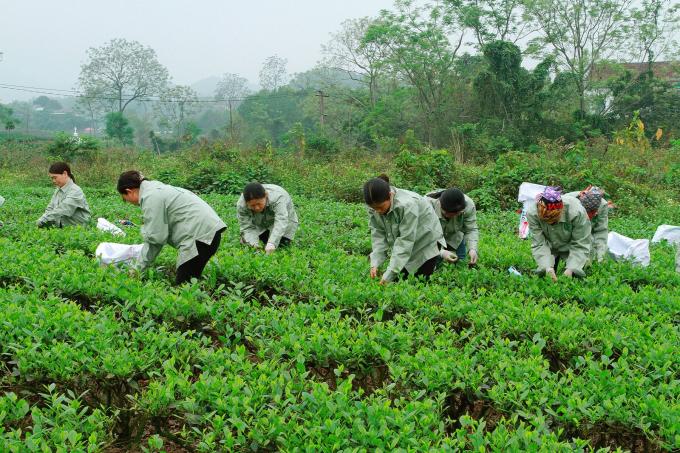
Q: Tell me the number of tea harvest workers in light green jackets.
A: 7